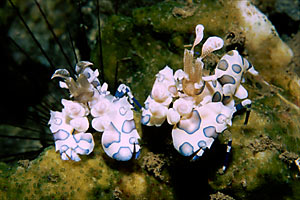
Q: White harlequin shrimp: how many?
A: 2